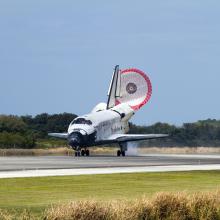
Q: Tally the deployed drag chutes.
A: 1